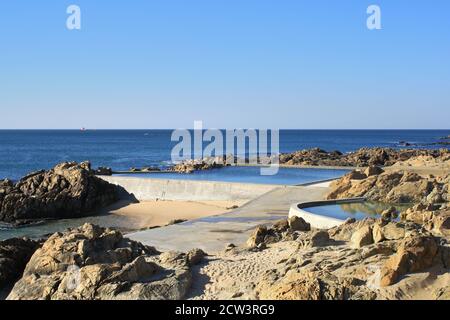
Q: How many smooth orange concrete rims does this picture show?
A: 0